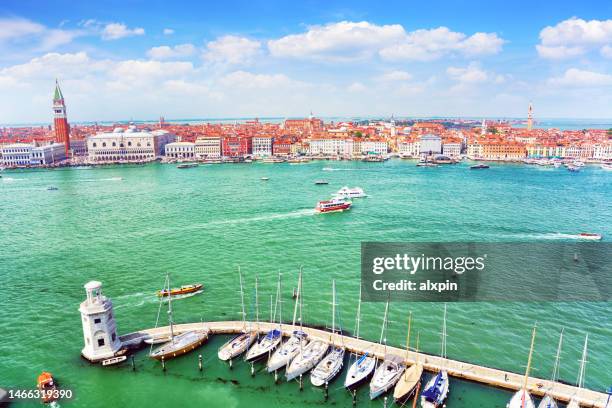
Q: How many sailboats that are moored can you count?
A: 13